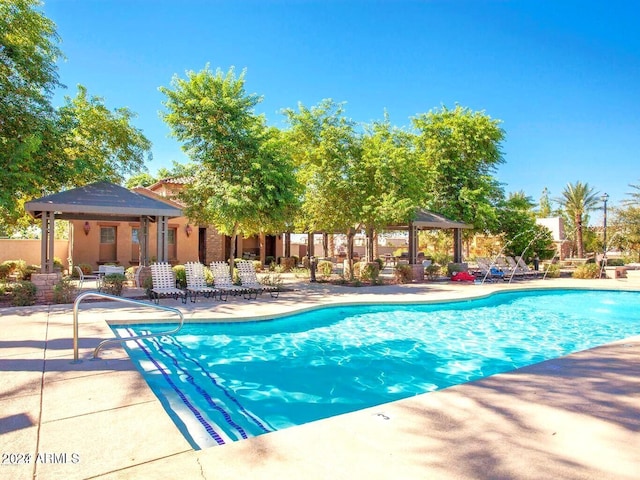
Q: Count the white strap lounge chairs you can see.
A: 4